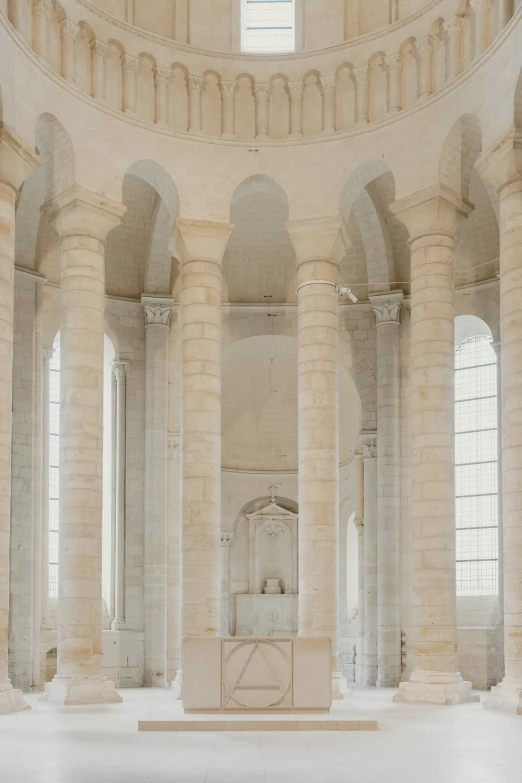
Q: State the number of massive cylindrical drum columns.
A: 6